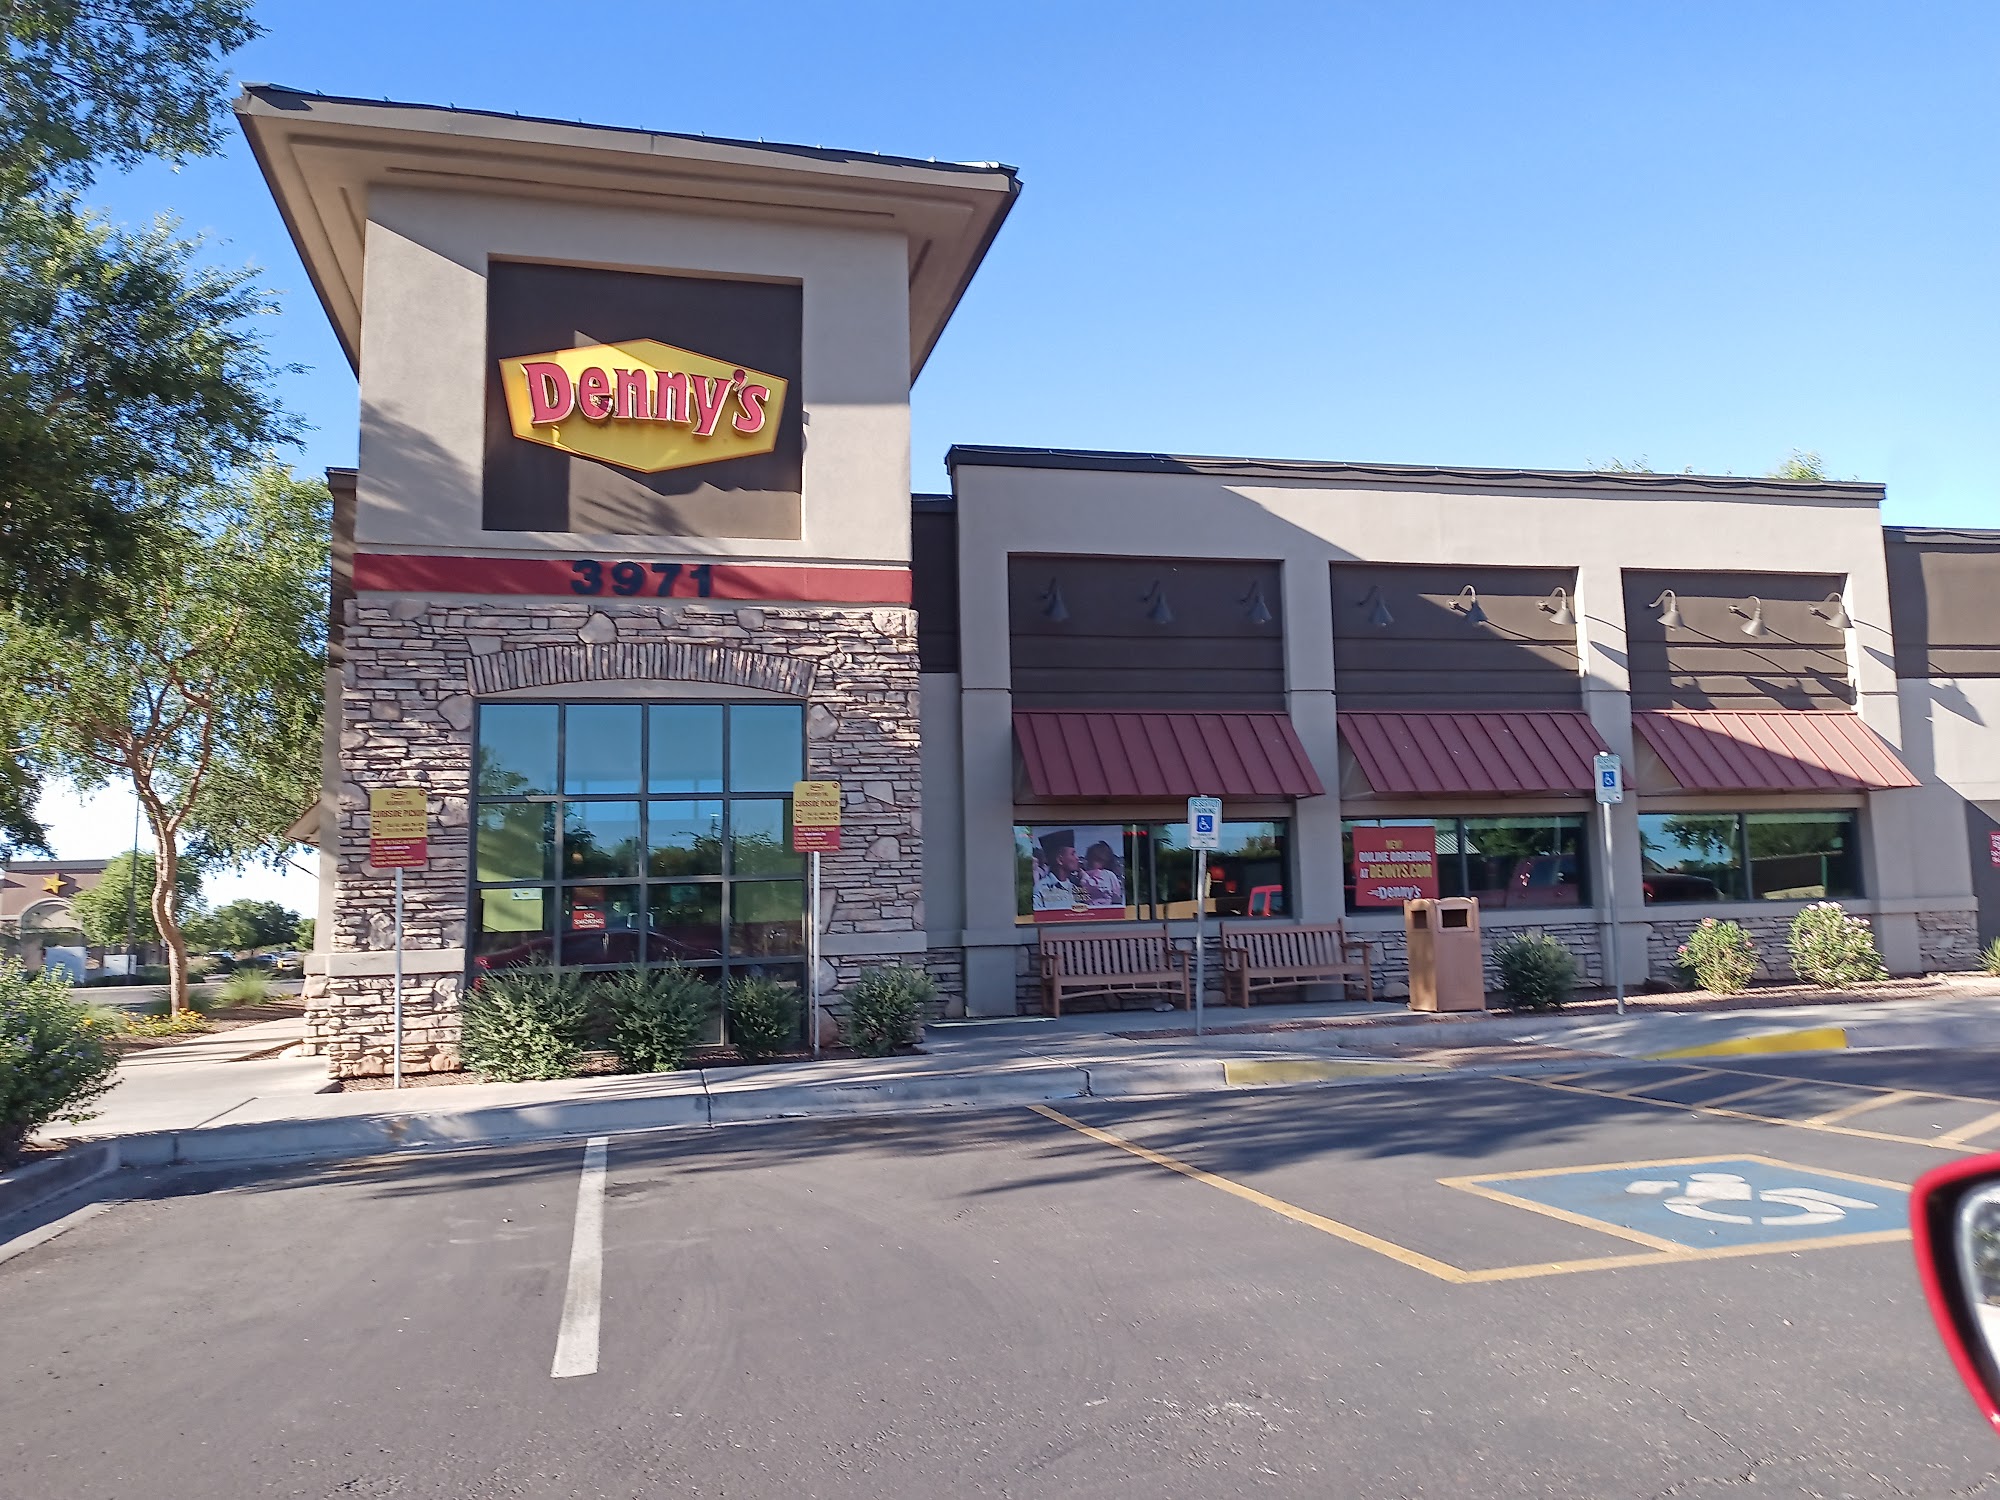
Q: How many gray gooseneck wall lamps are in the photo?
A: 9